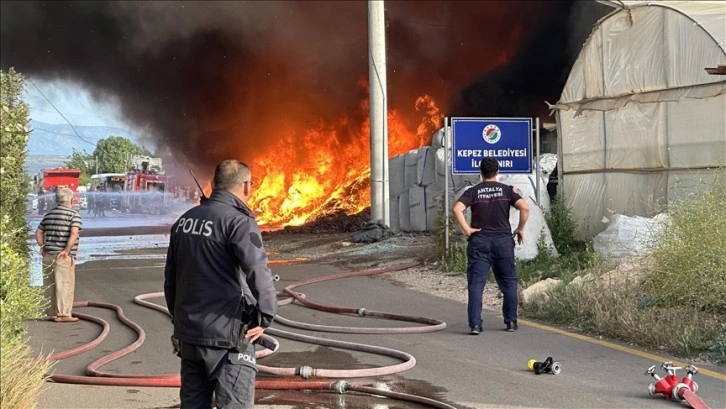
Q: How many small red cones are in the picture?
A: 0